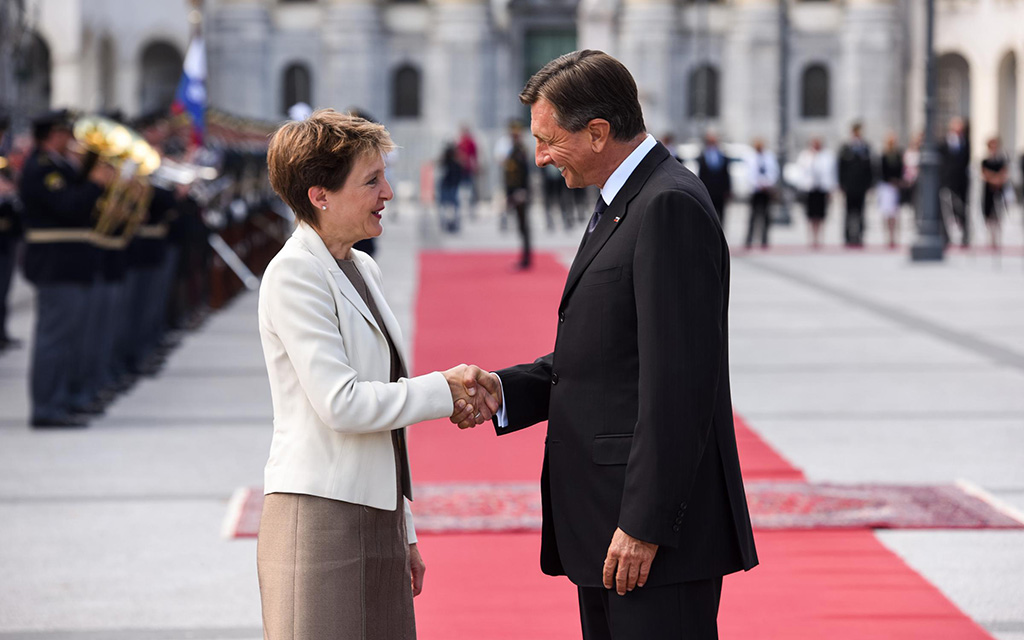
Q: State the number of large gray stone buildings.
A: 1